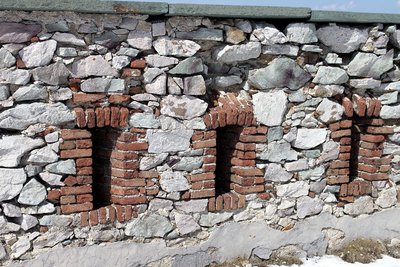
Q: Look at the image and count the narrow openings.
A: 3